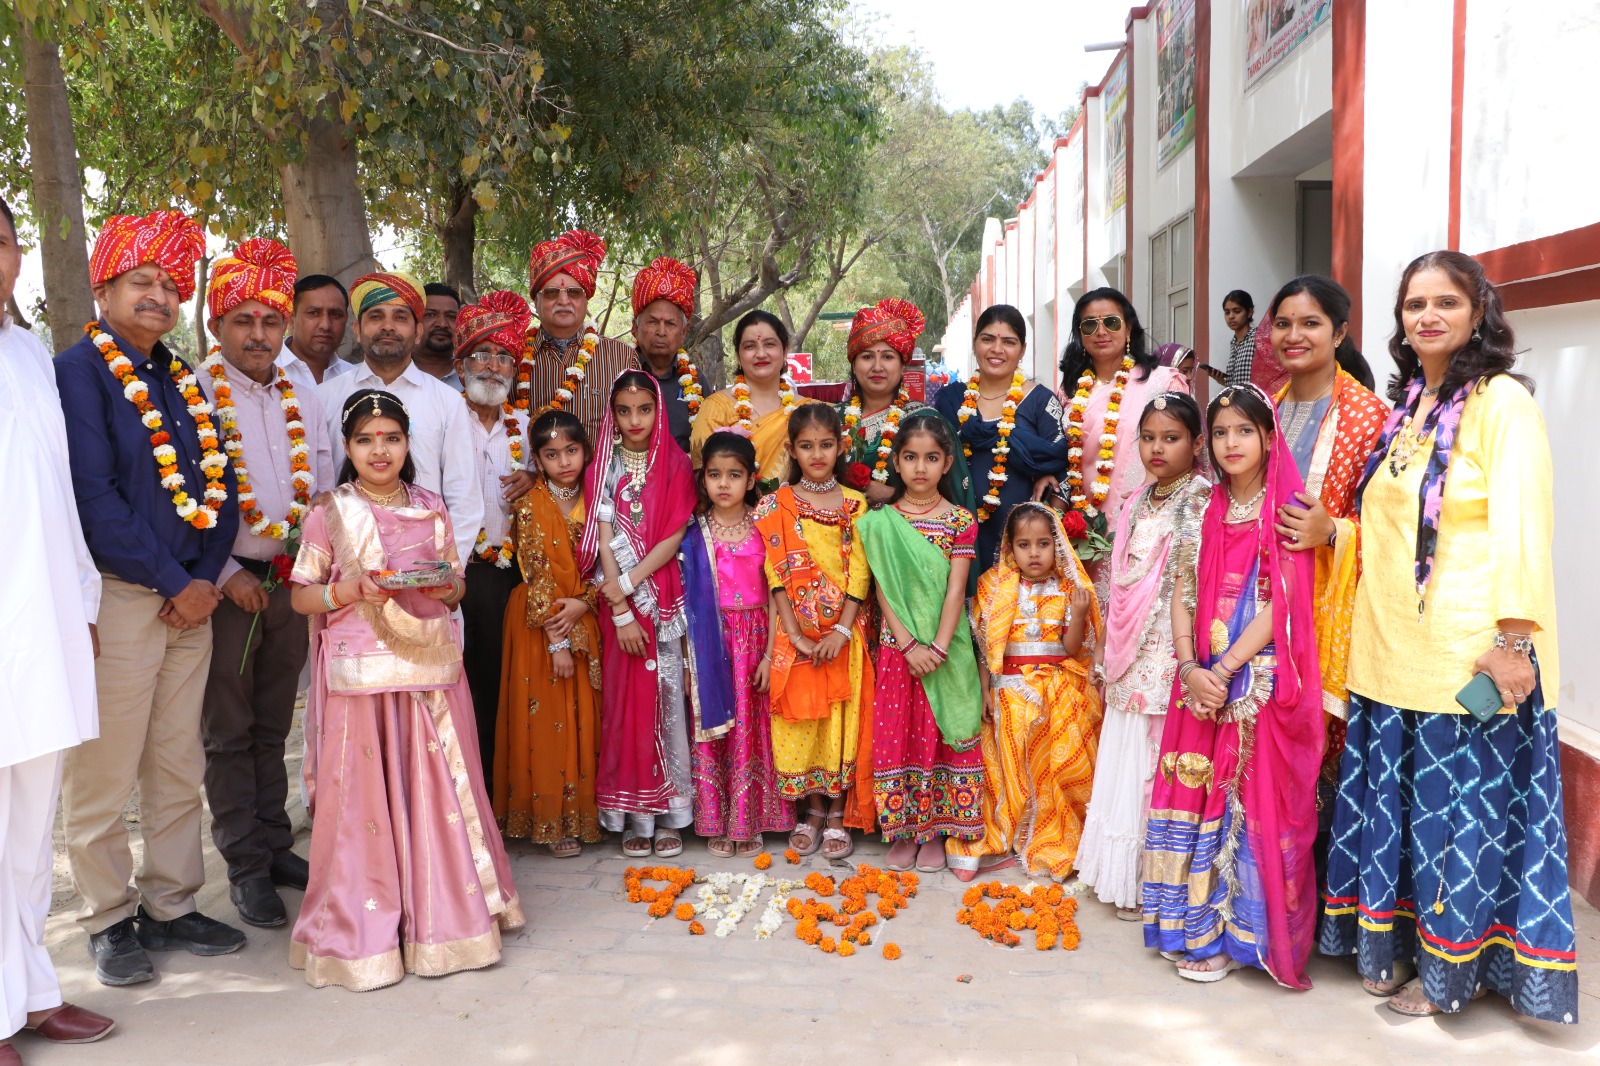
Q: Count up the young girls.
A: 9